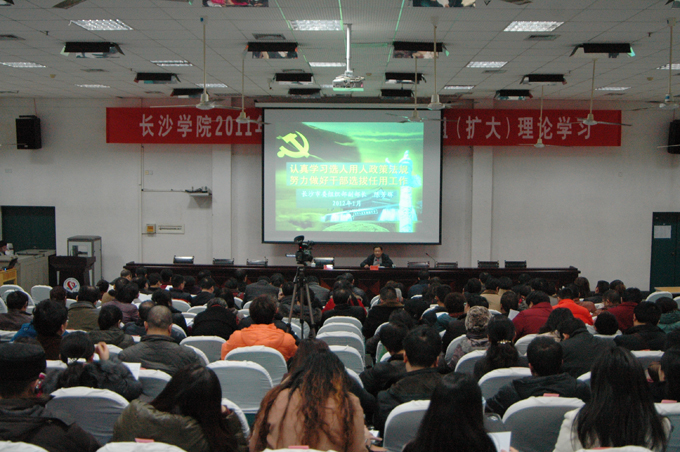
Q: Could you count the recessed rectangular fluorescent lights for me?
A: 13